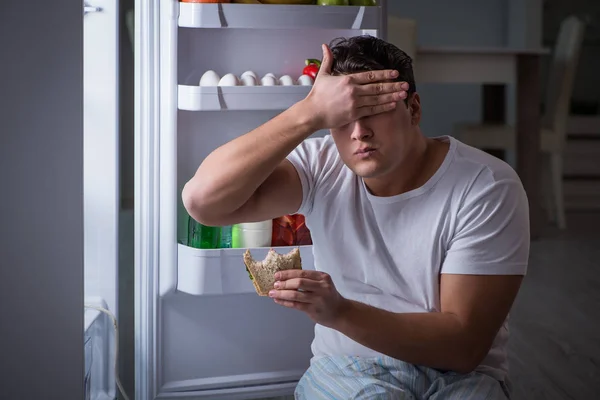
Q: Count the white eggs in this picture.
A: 8